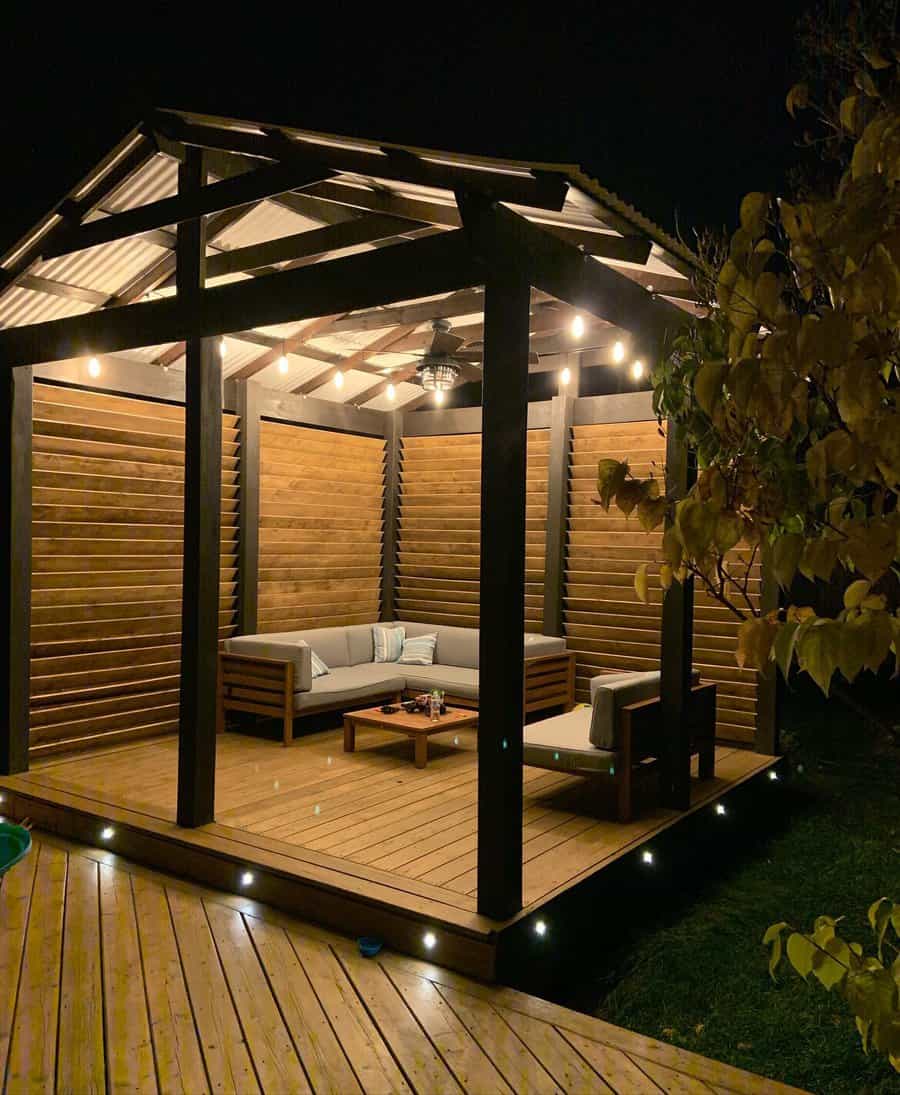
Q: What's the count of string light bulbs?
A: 10